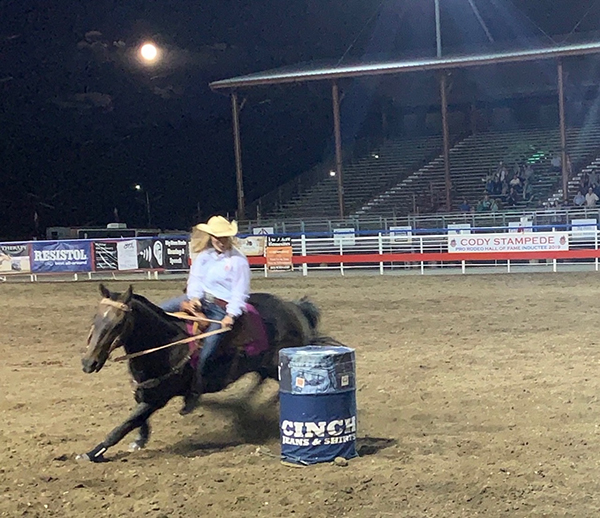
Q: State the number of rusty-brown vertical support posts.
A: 4